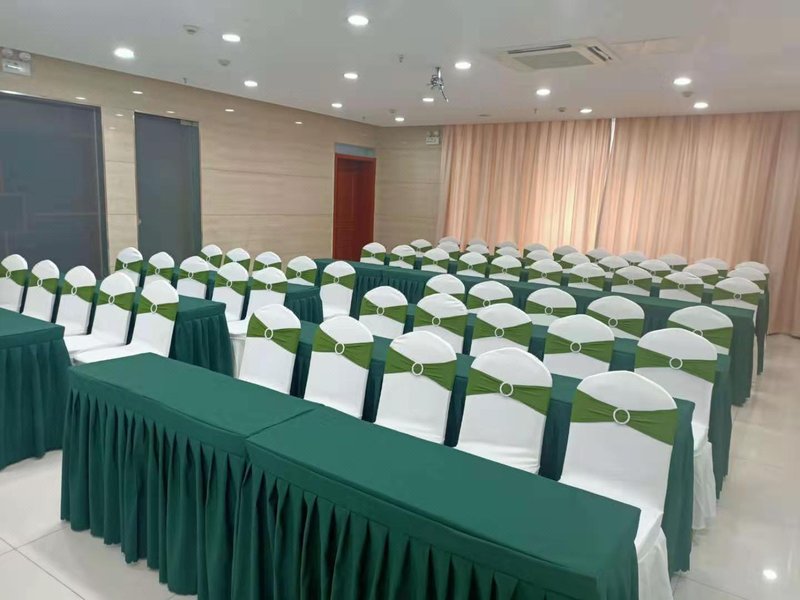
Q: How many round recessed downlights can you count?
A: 13